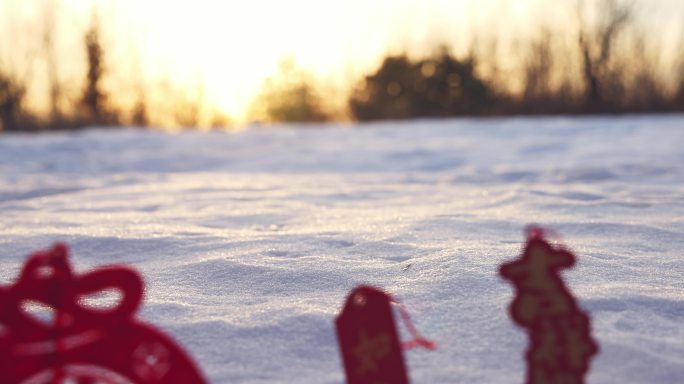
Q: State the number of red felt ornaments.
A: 3